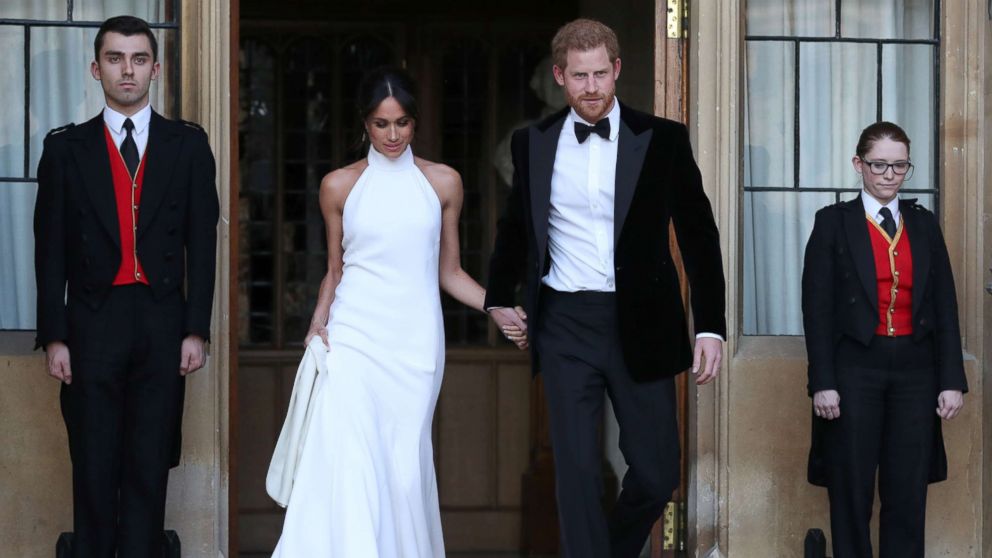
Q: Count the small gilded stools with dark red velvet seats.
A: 0